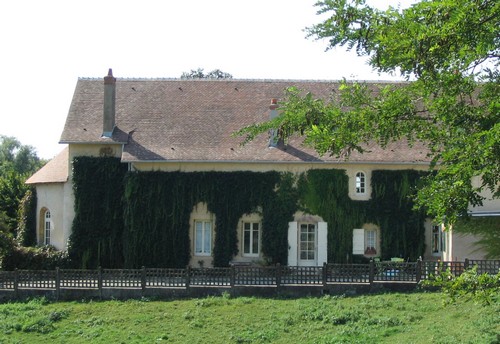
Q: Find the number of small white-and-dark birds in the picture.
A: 0